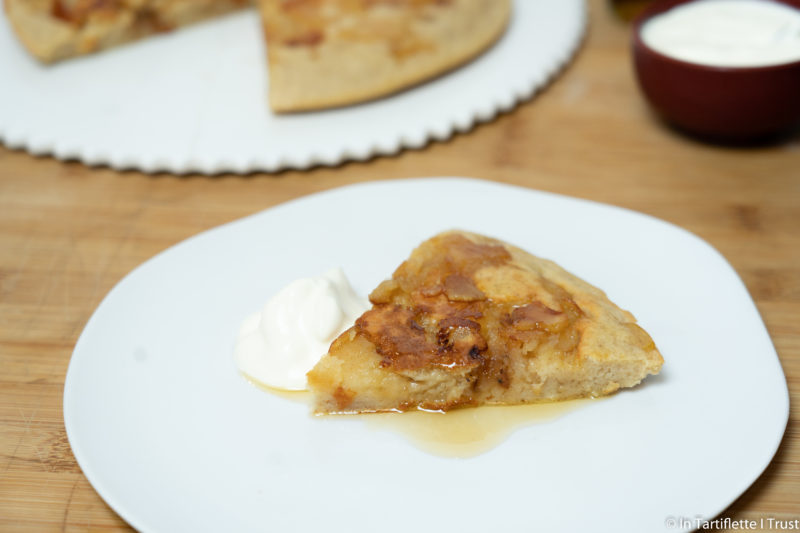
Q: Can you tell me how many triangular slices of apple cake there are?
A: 1